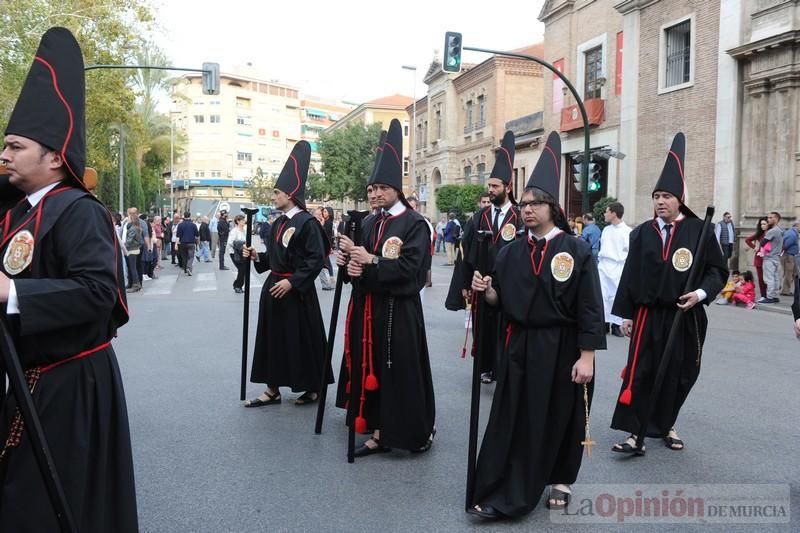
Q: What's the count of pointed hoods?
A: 7